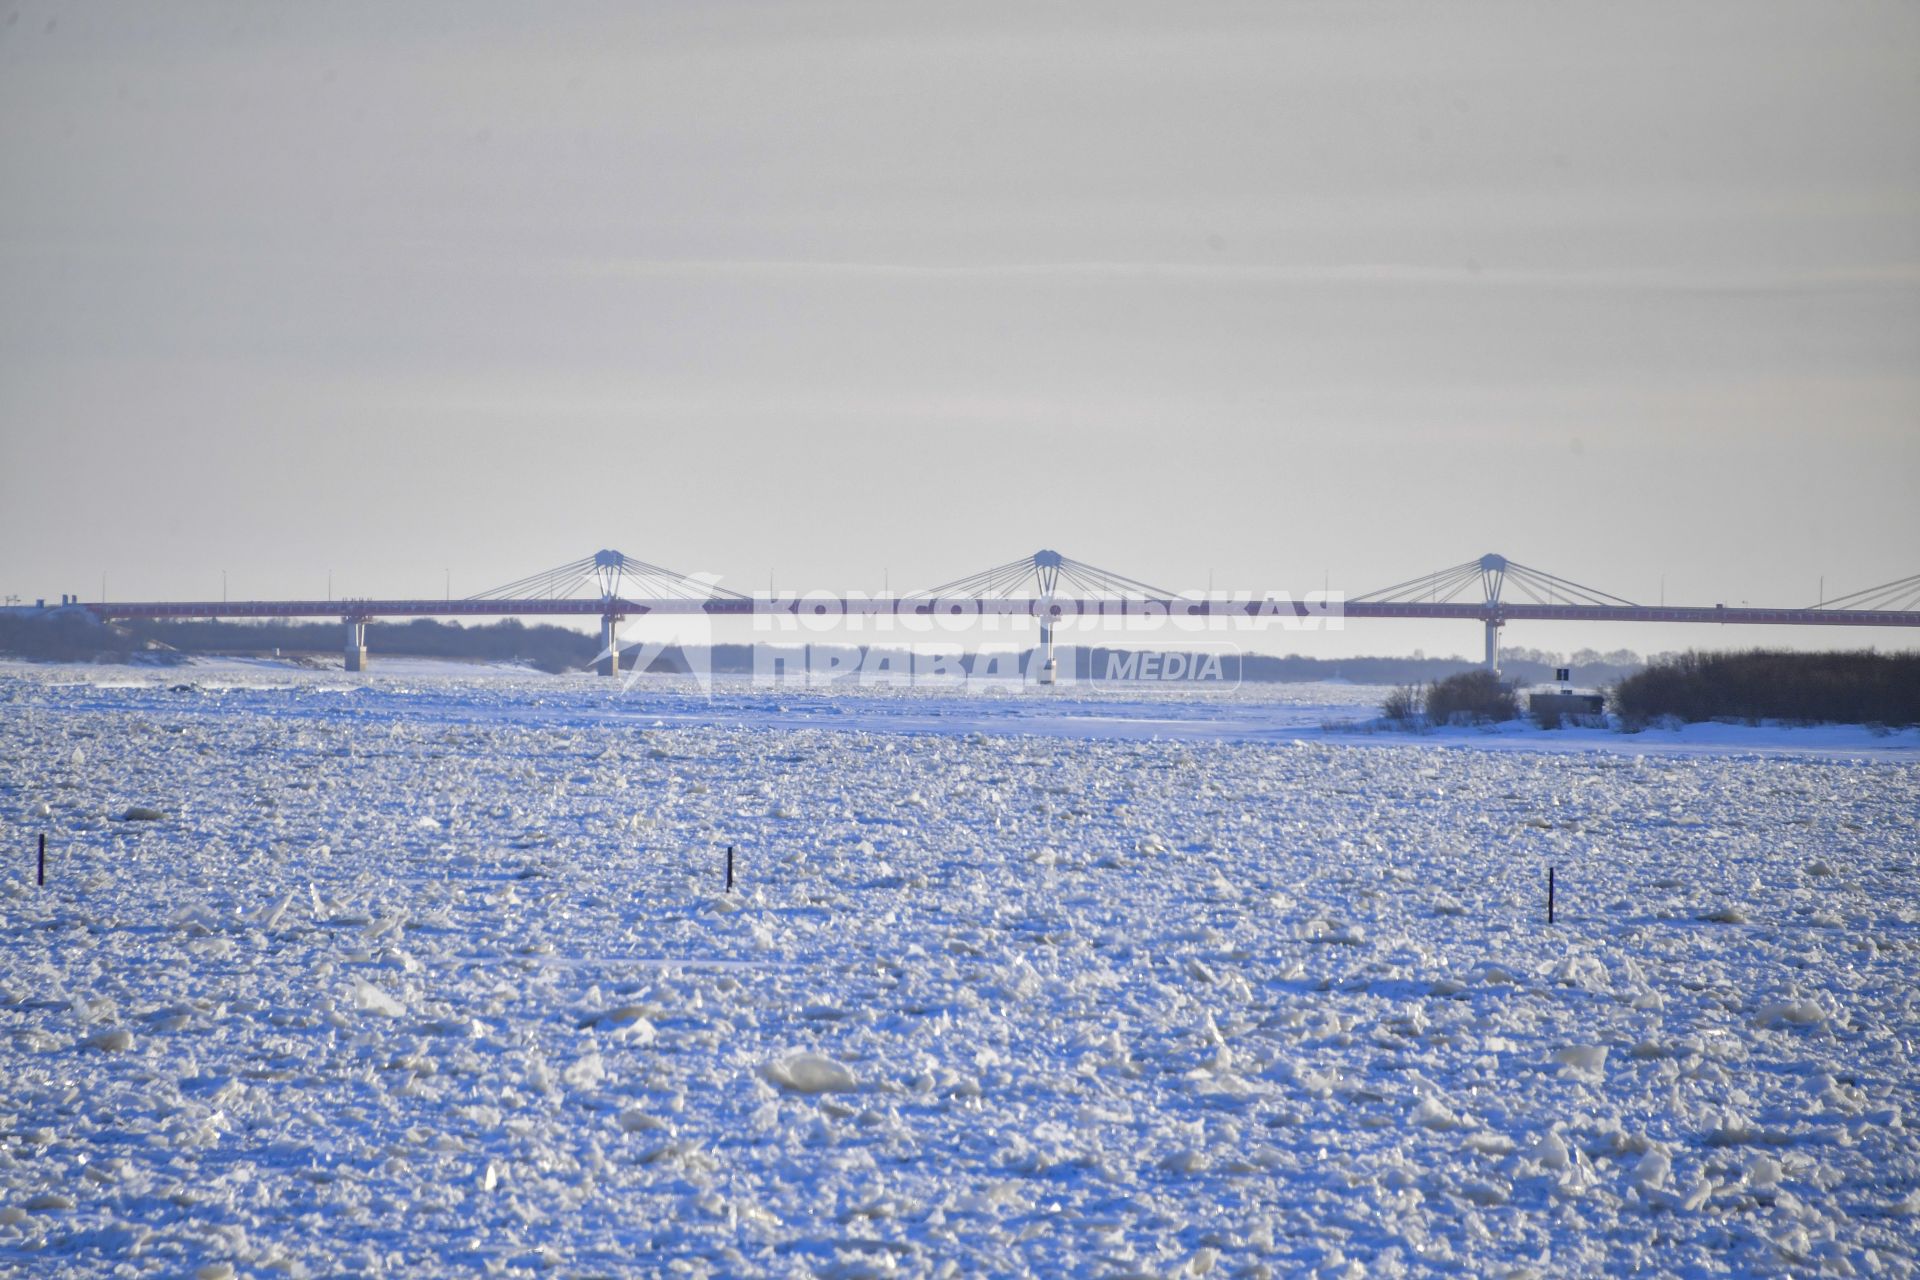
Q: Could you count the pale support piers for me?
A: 4